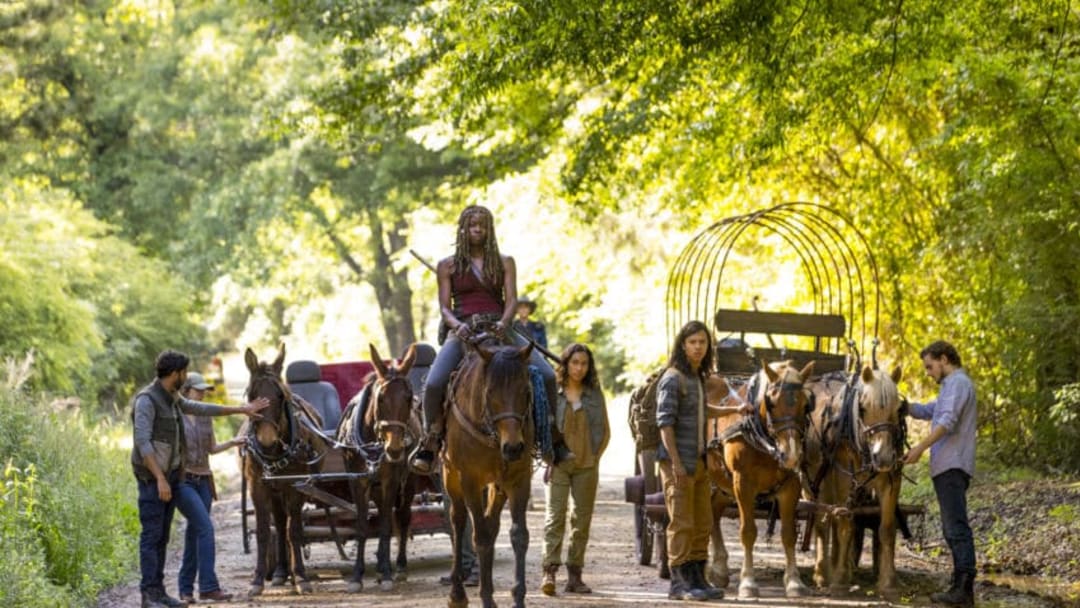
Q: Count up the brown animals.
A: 5